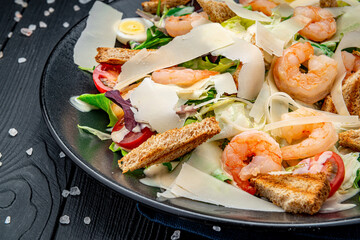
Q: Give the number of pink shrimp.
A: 8